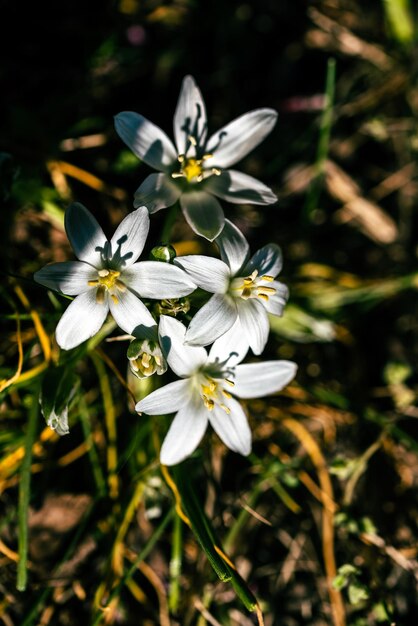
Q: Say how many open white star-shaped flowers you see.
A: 4